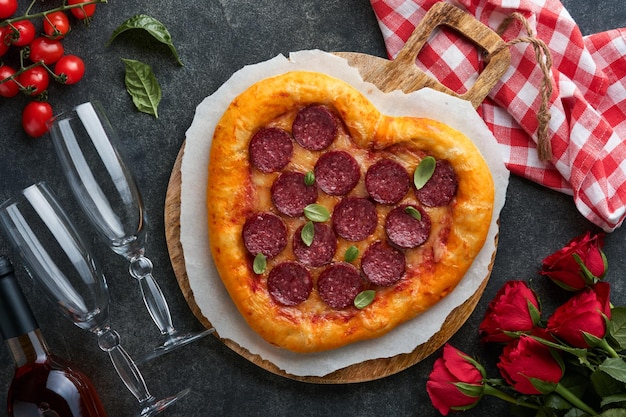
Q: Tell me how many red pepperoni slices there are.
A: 13